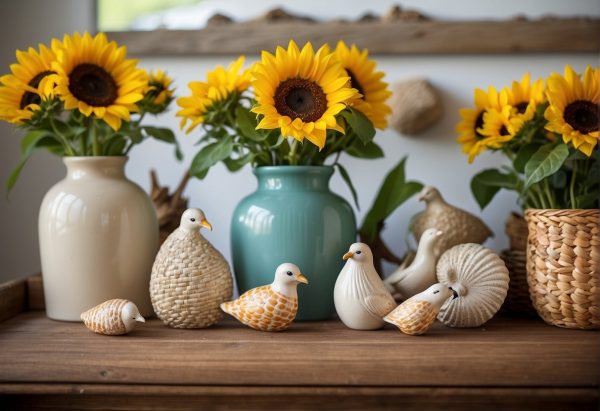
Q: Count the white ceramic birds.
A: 2